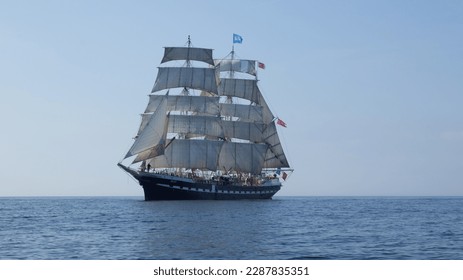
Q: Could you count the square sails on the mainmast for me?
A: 5